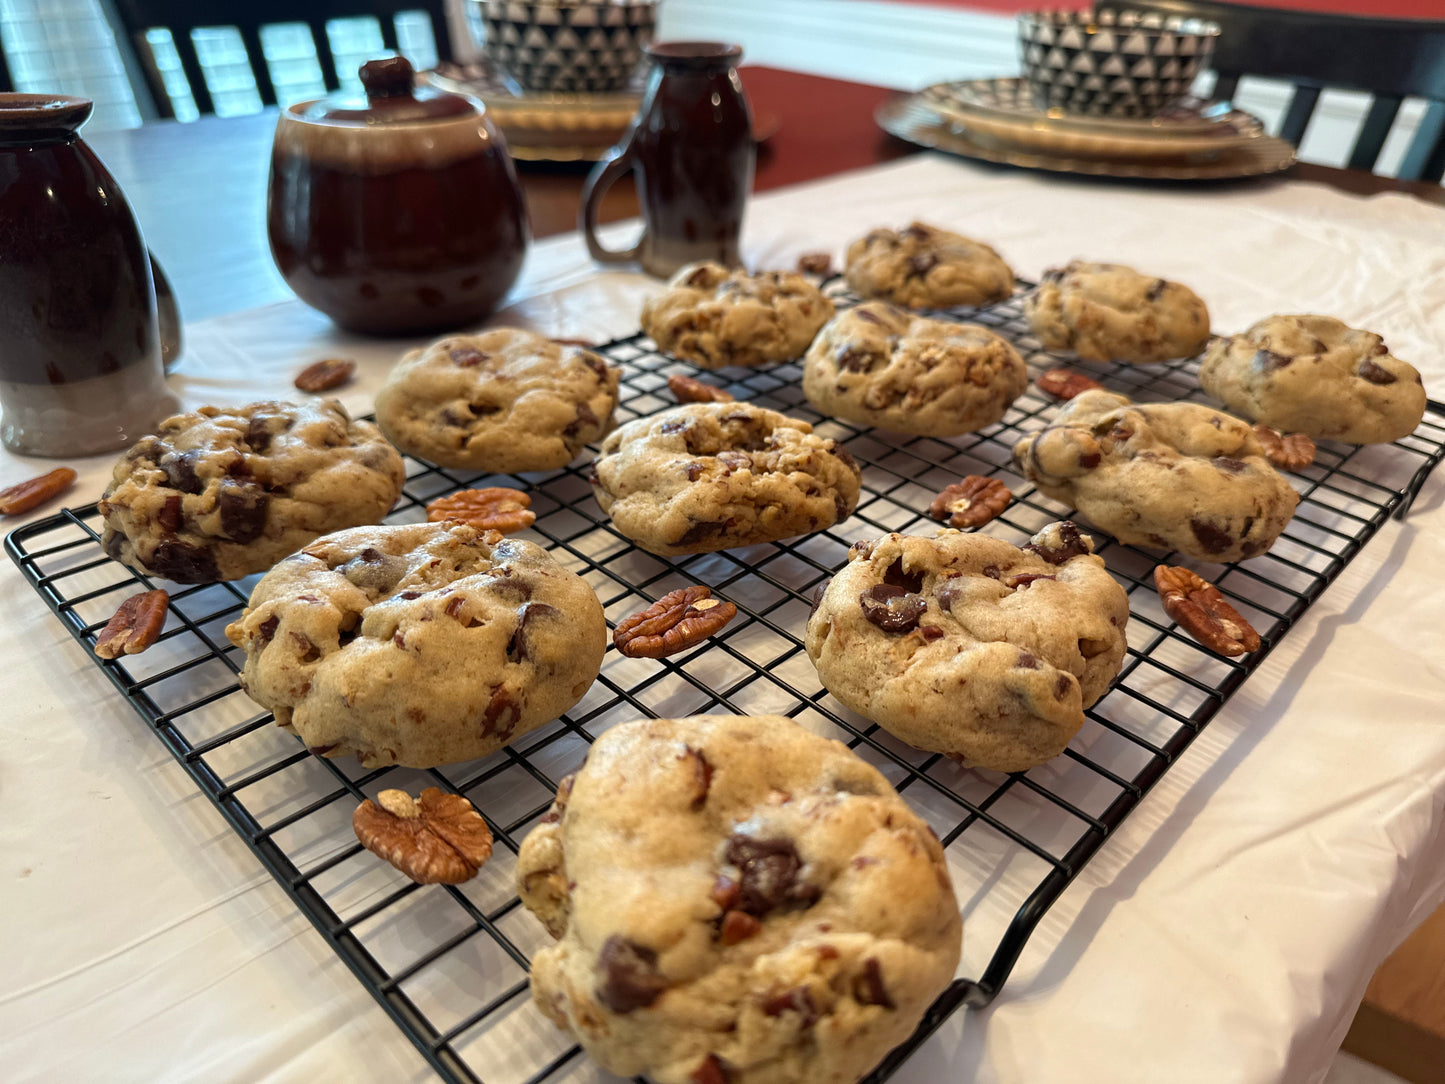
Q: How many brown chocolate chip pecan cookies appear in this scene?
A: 12